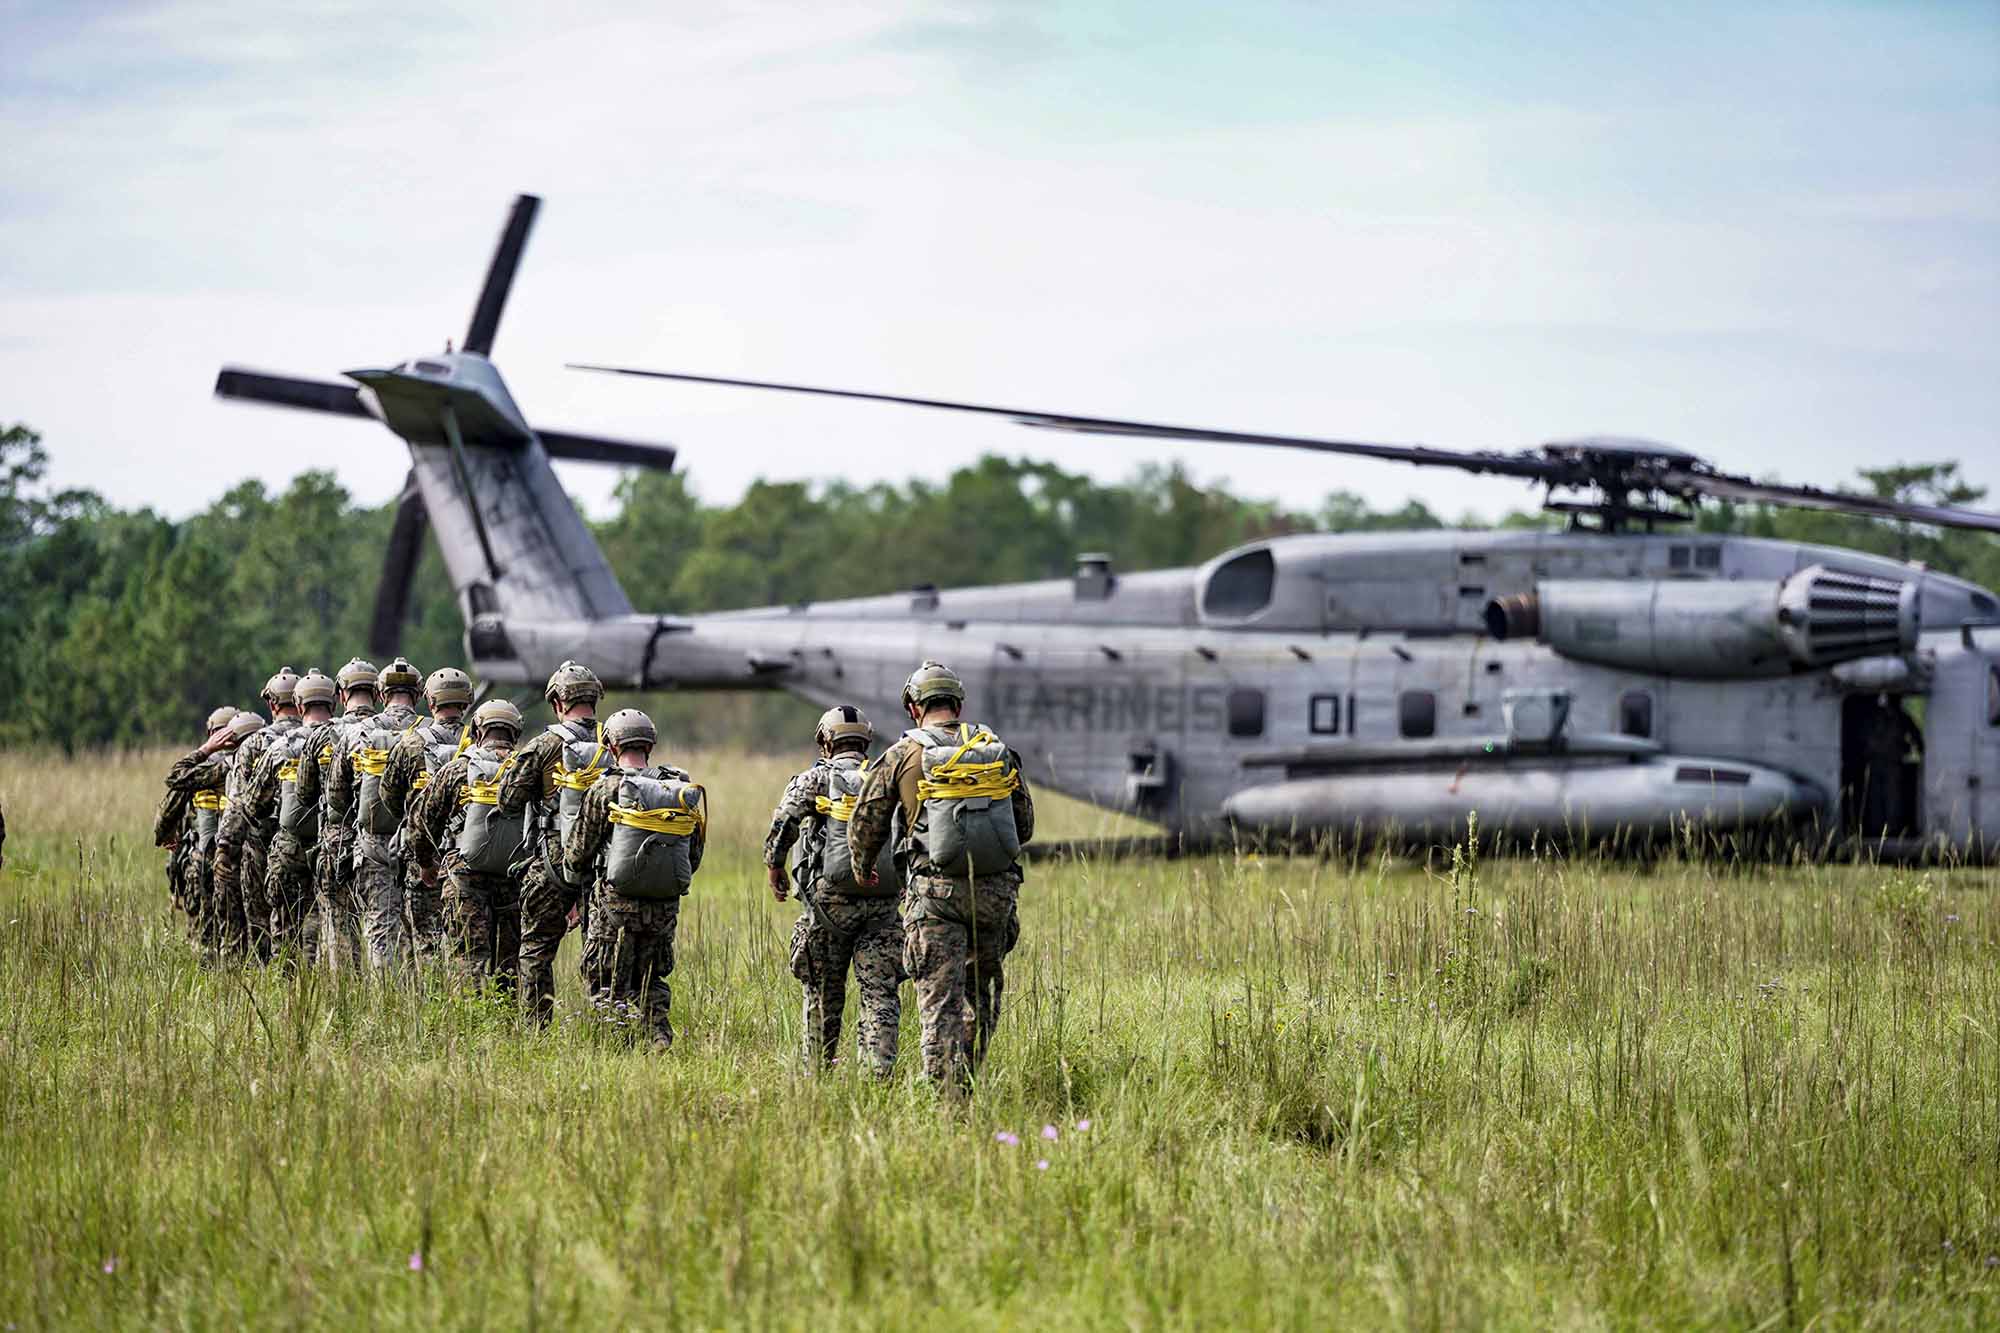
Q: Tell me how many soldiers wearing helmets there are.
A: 12